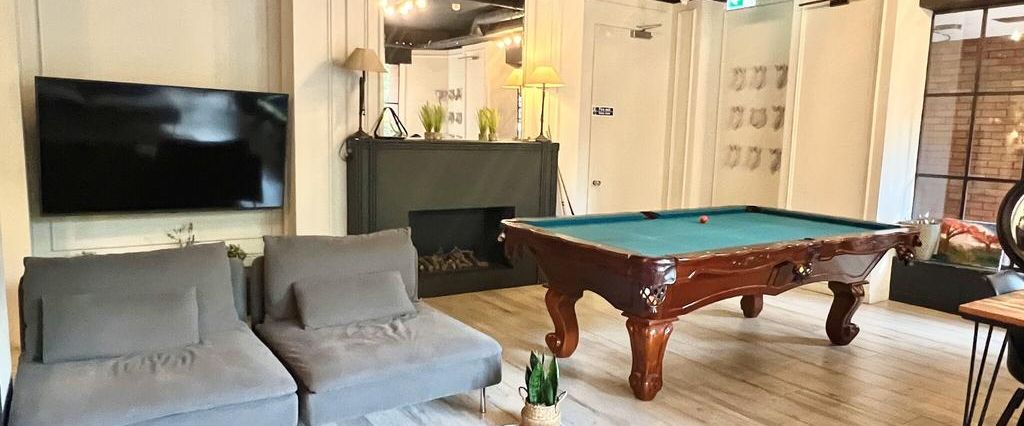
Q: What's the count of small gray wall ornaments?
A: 9